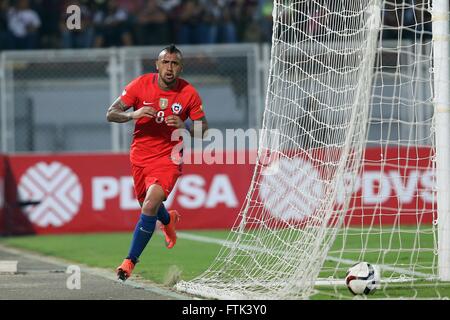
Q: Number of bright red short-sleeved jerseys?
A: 1